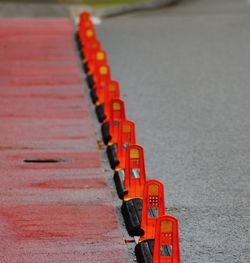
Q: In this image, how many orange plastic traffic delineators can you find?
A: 12